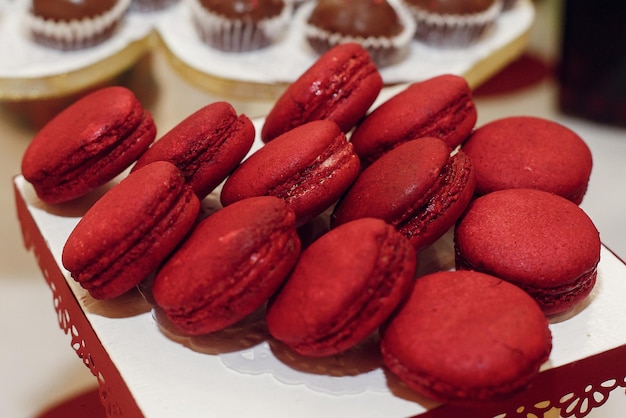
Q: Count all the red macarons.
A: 12